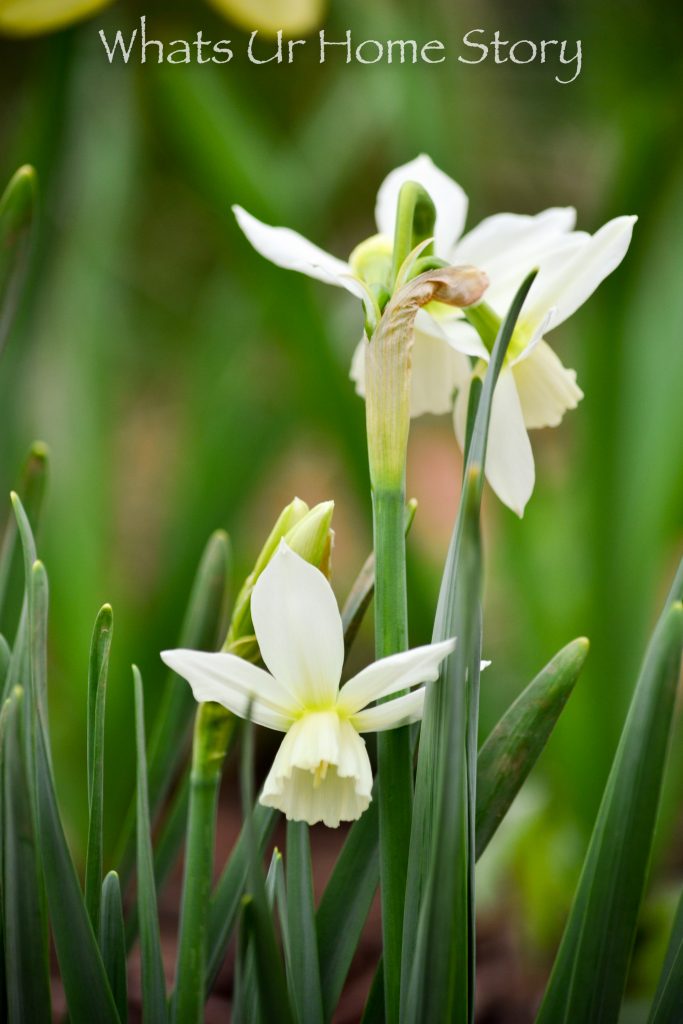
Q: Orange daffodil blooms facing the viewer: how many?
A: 0